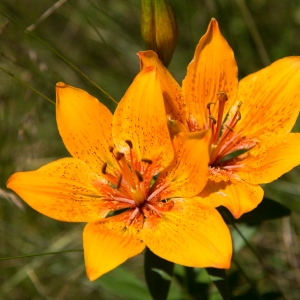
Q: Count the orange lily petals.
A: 12